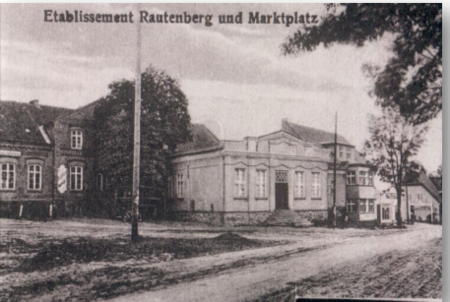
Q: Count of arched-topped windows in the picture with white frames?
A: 4